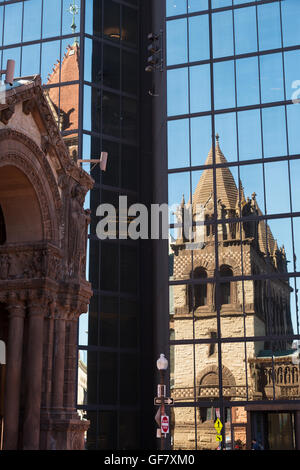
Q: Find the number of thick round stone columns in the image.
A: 2